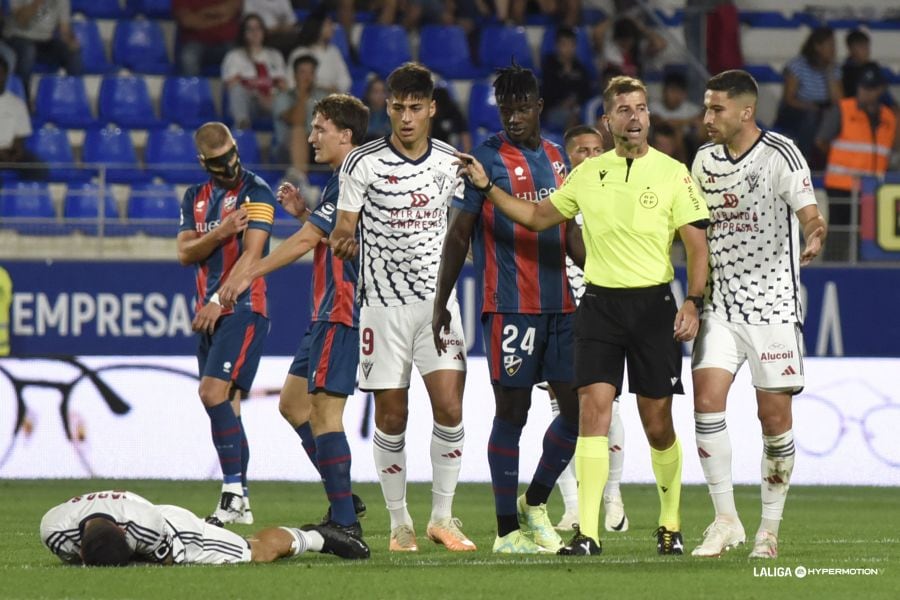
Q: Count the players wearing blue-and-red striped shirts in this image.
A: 3